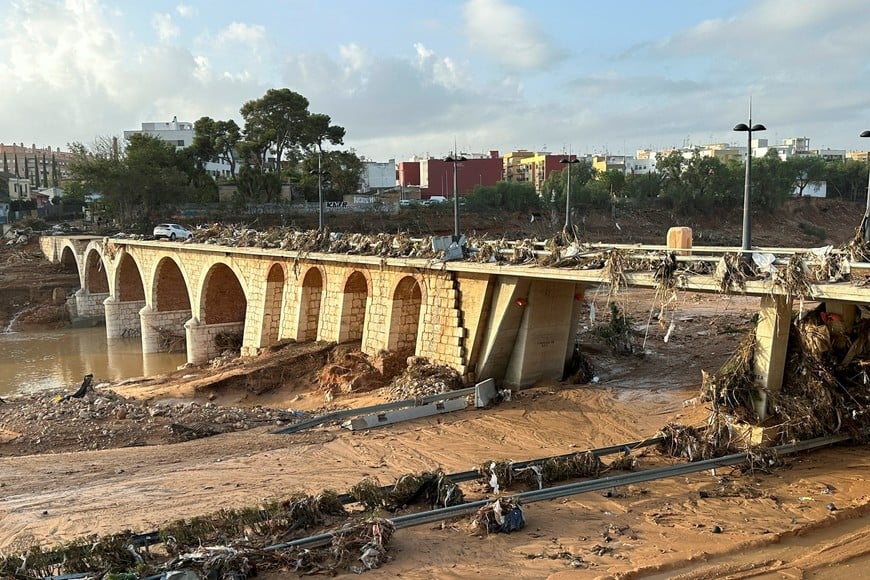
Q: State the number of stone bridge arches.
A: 9